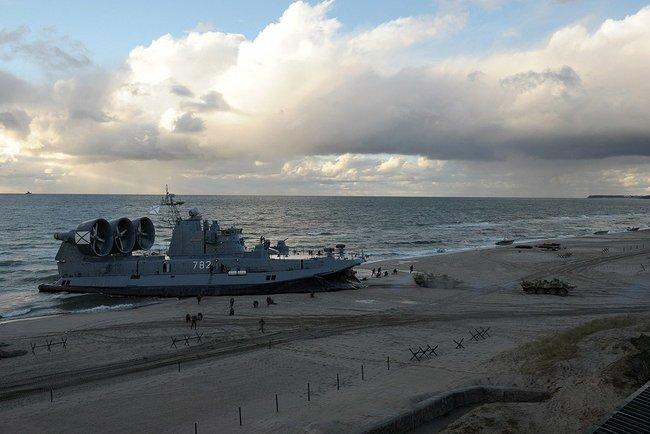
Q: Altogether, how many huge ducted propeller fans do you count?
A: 3